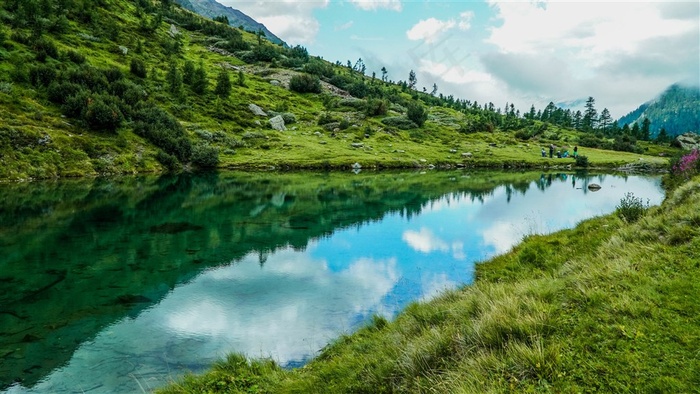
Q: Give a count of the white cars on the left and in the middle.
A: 0